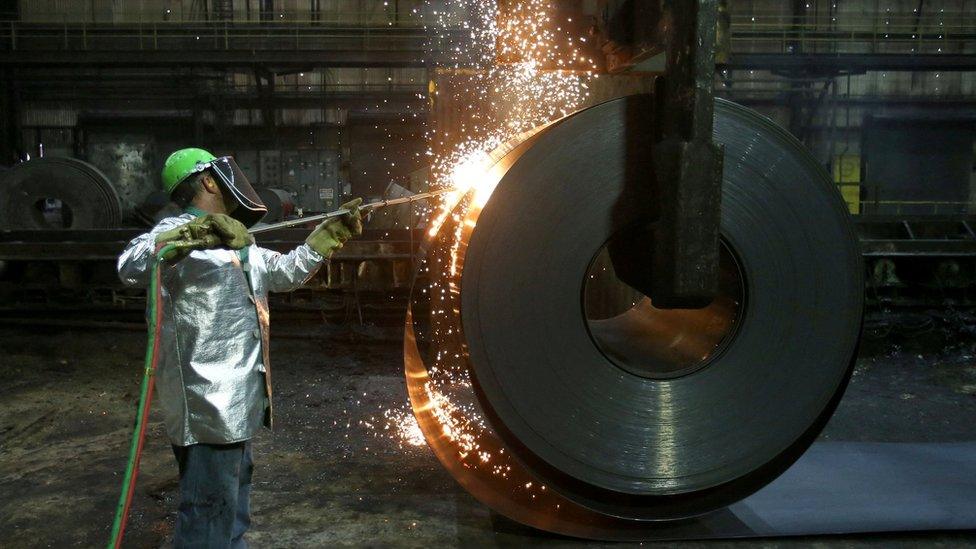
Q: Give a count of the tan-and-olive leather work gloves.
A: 2